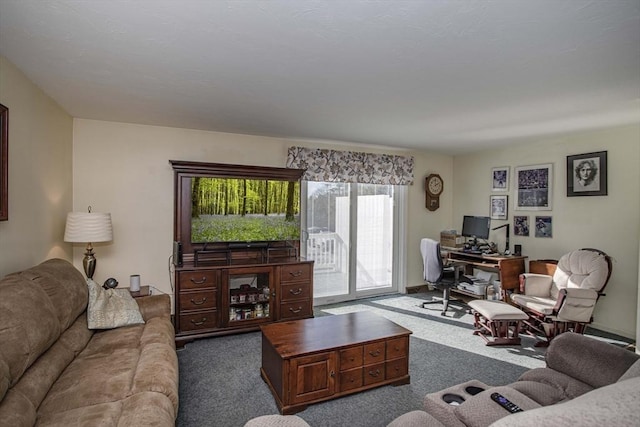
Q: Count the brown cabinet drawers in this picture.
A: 12